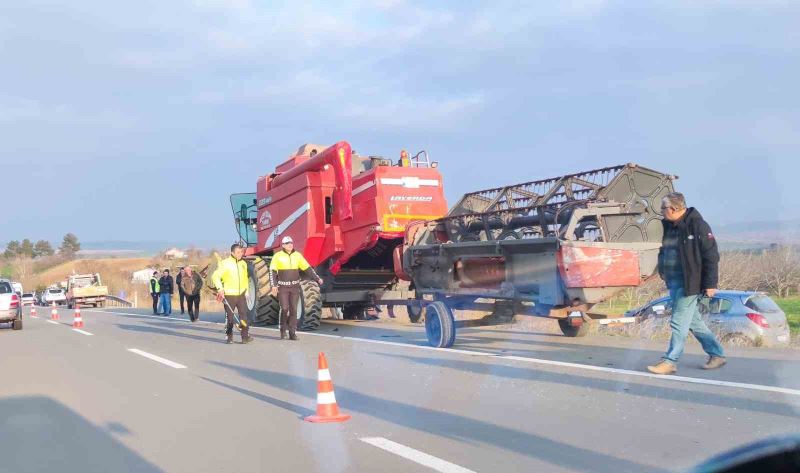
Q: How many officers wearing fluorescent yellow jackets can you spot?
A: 2